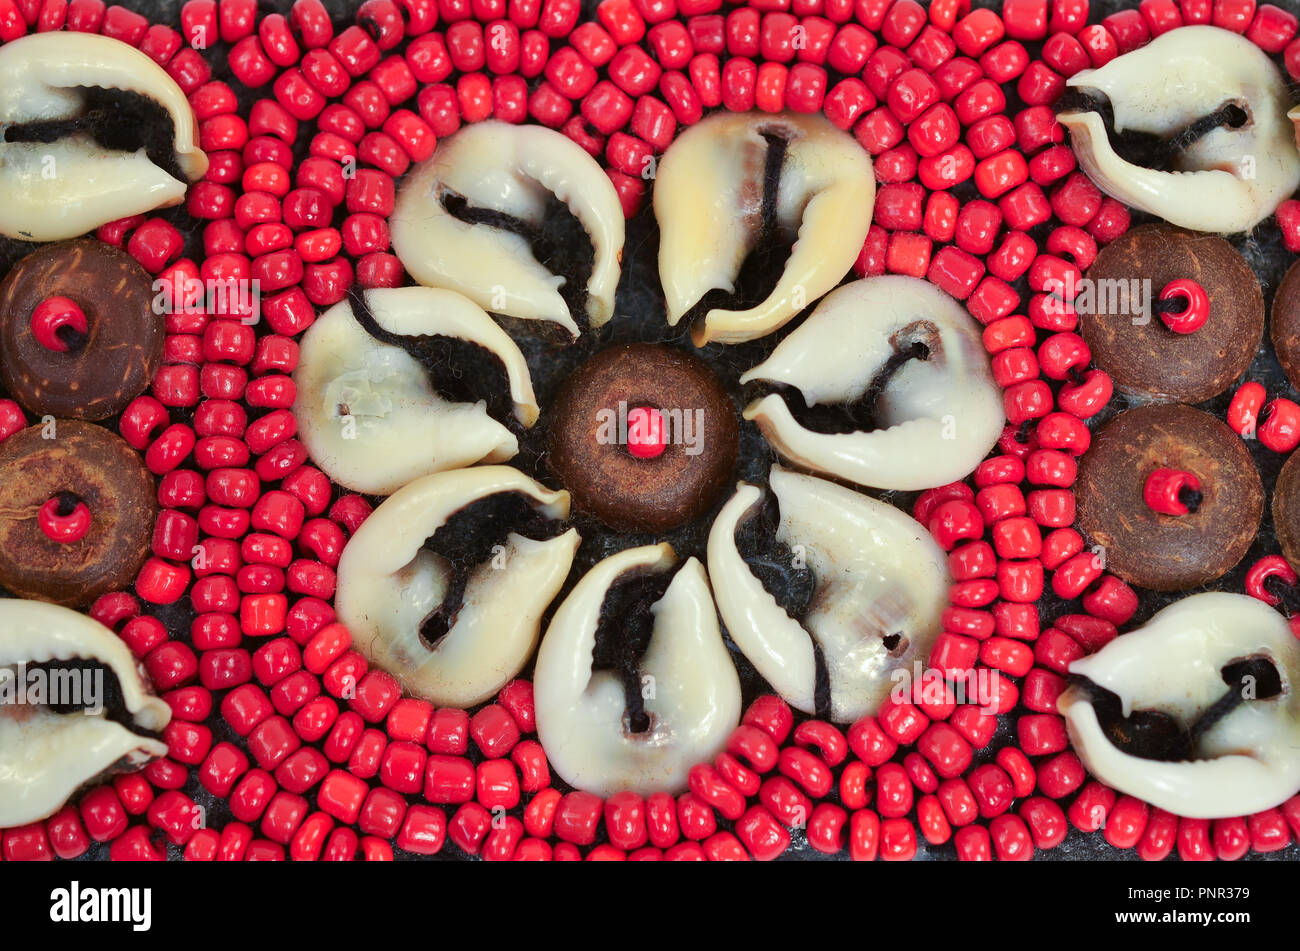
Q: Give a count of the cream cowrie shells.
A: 11